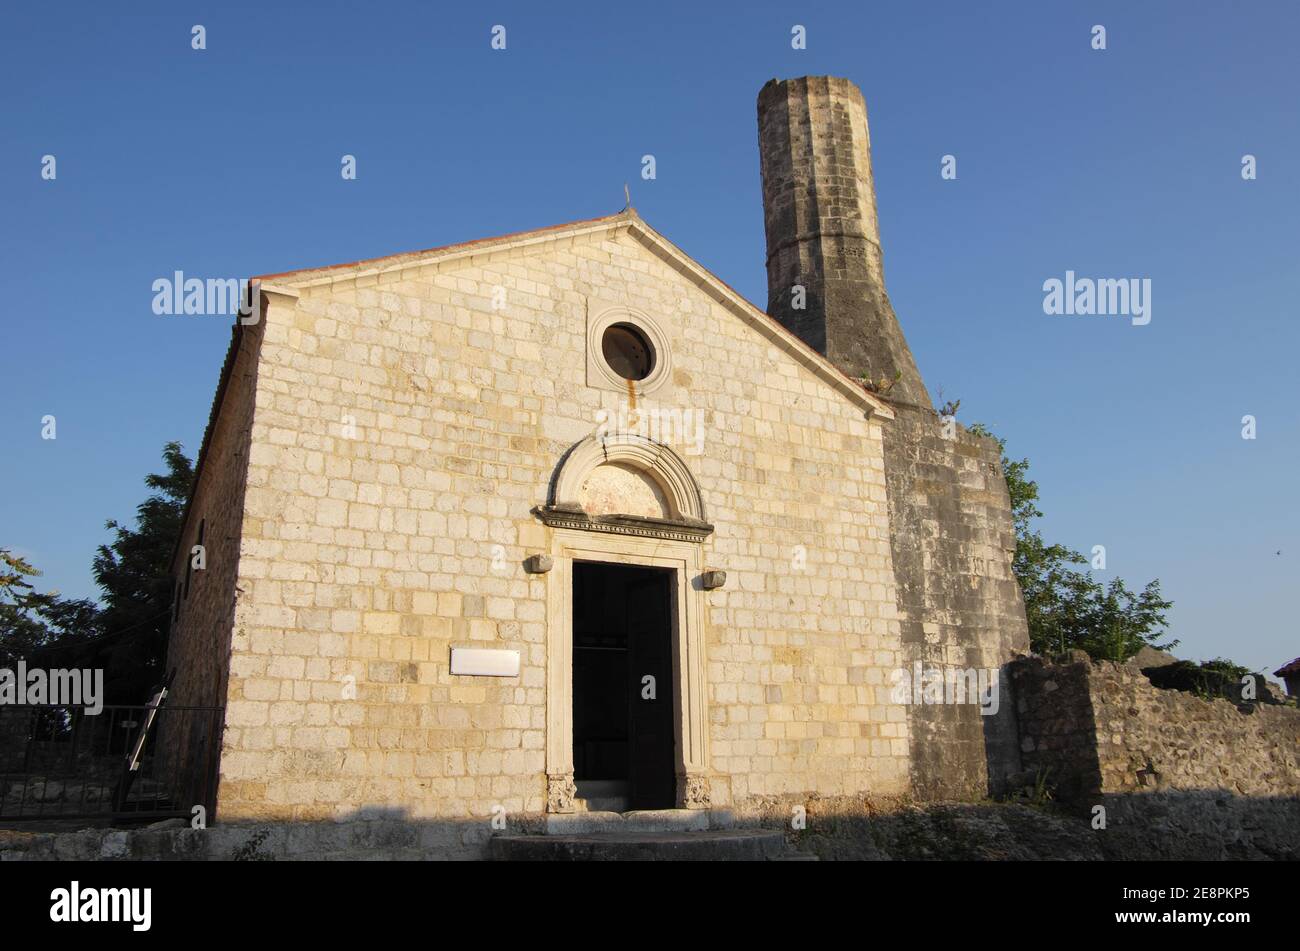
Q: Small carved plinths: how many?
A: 2